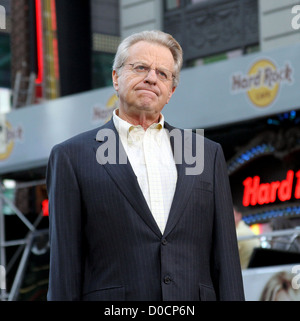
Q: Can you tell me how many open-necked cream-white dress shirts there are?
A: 1